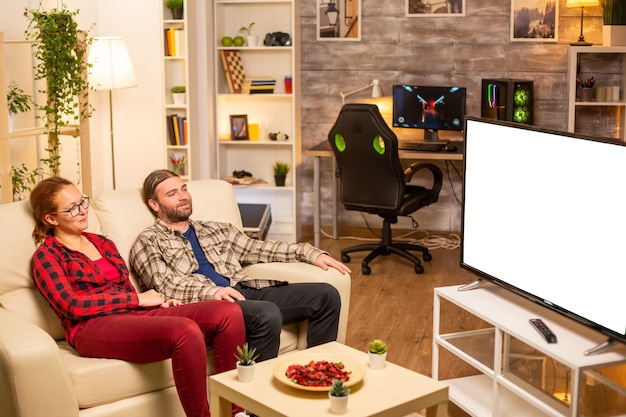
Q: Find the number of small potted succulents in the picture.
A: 3